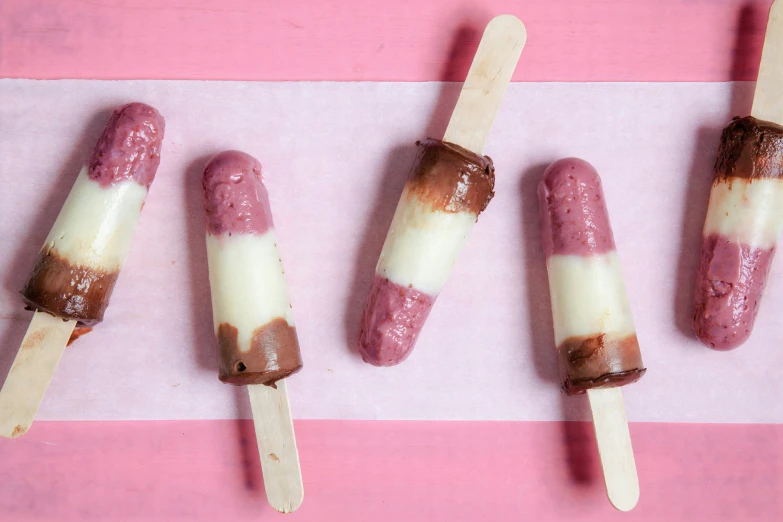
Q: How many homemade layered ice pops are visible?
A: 5